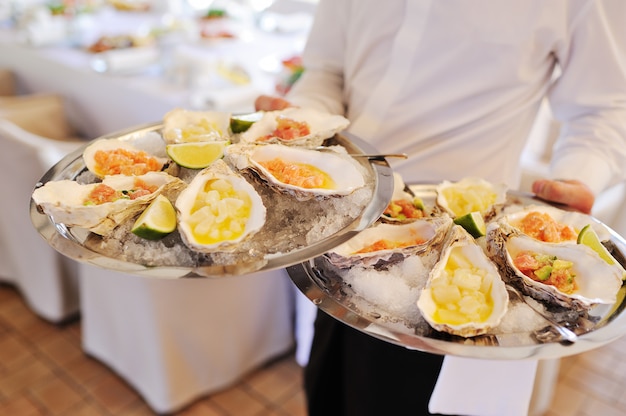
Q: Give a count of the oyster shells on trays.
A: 12